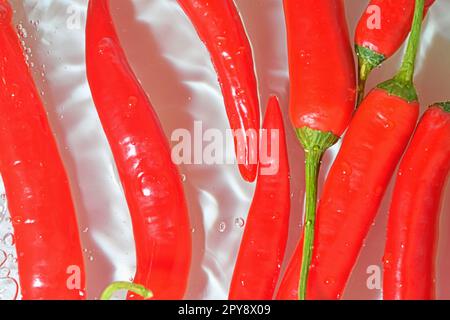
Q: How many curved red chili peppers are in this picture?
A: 8